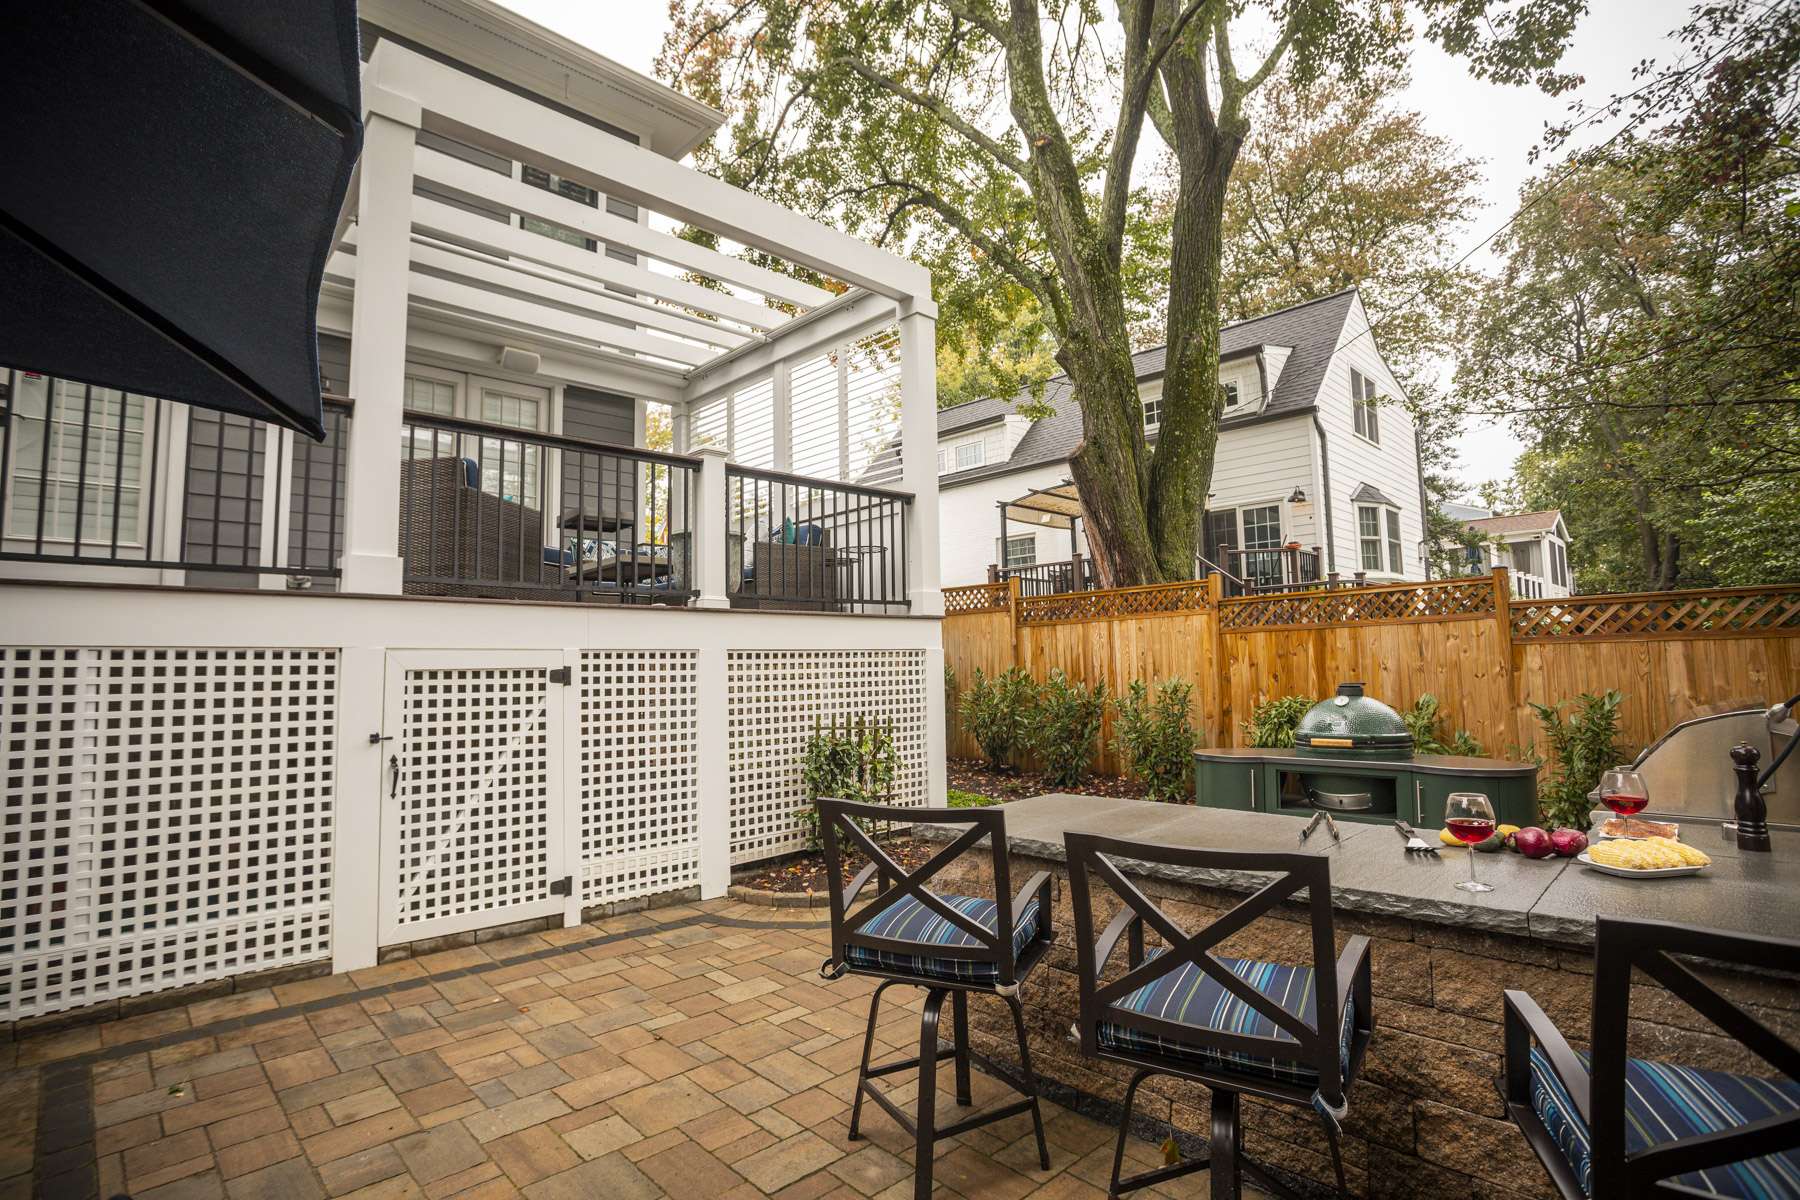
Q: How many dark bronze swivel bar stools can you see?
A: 3